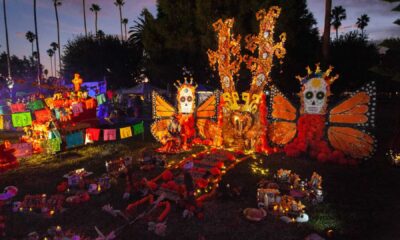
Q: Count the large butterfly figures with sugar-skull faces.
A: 2